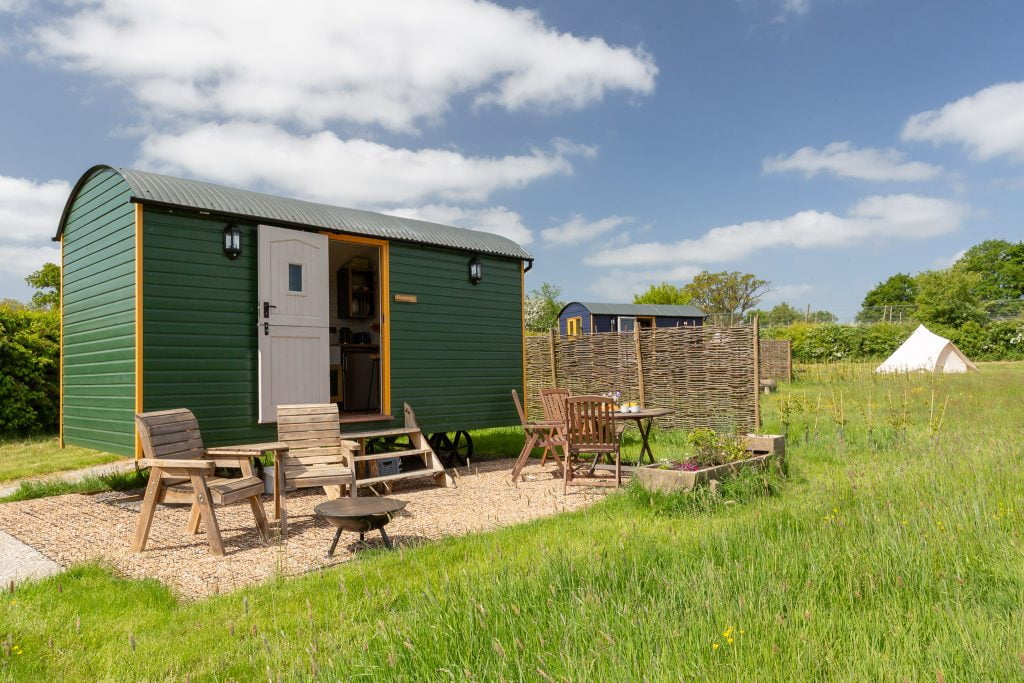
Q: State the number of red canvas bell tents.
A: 0